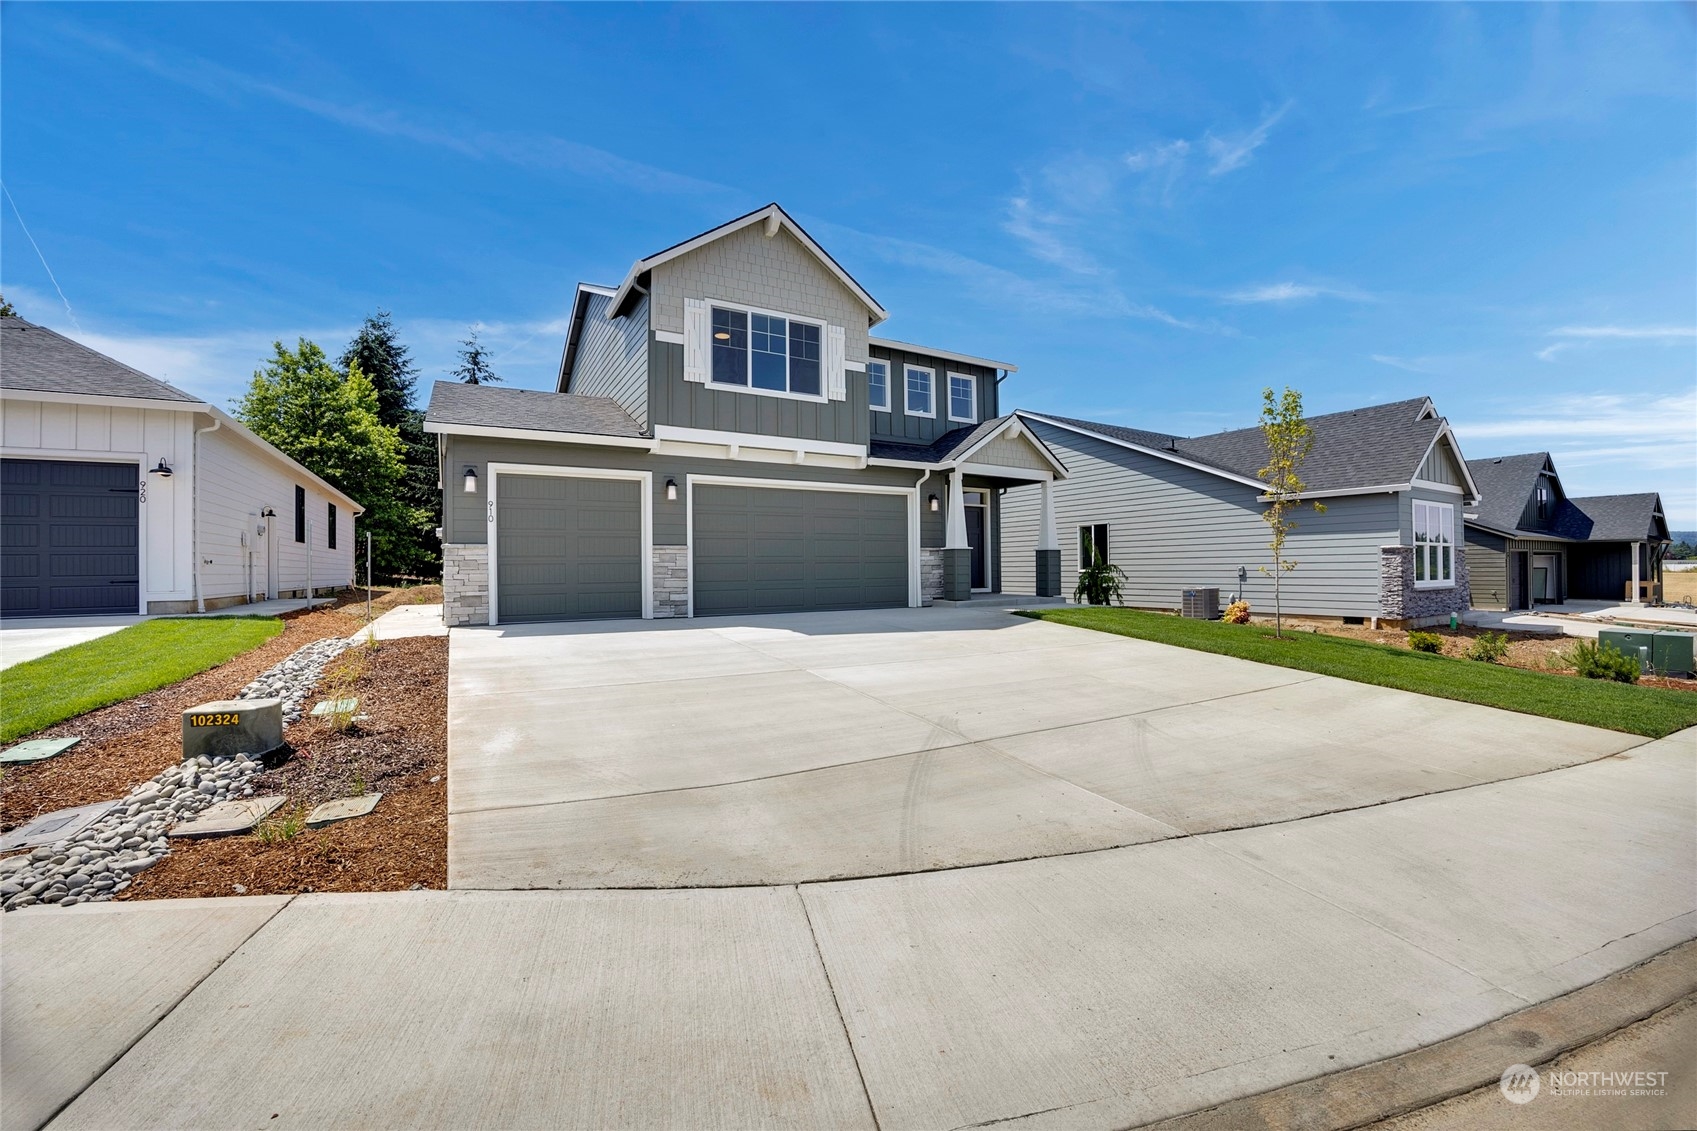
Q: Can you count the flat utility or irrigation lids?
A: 5